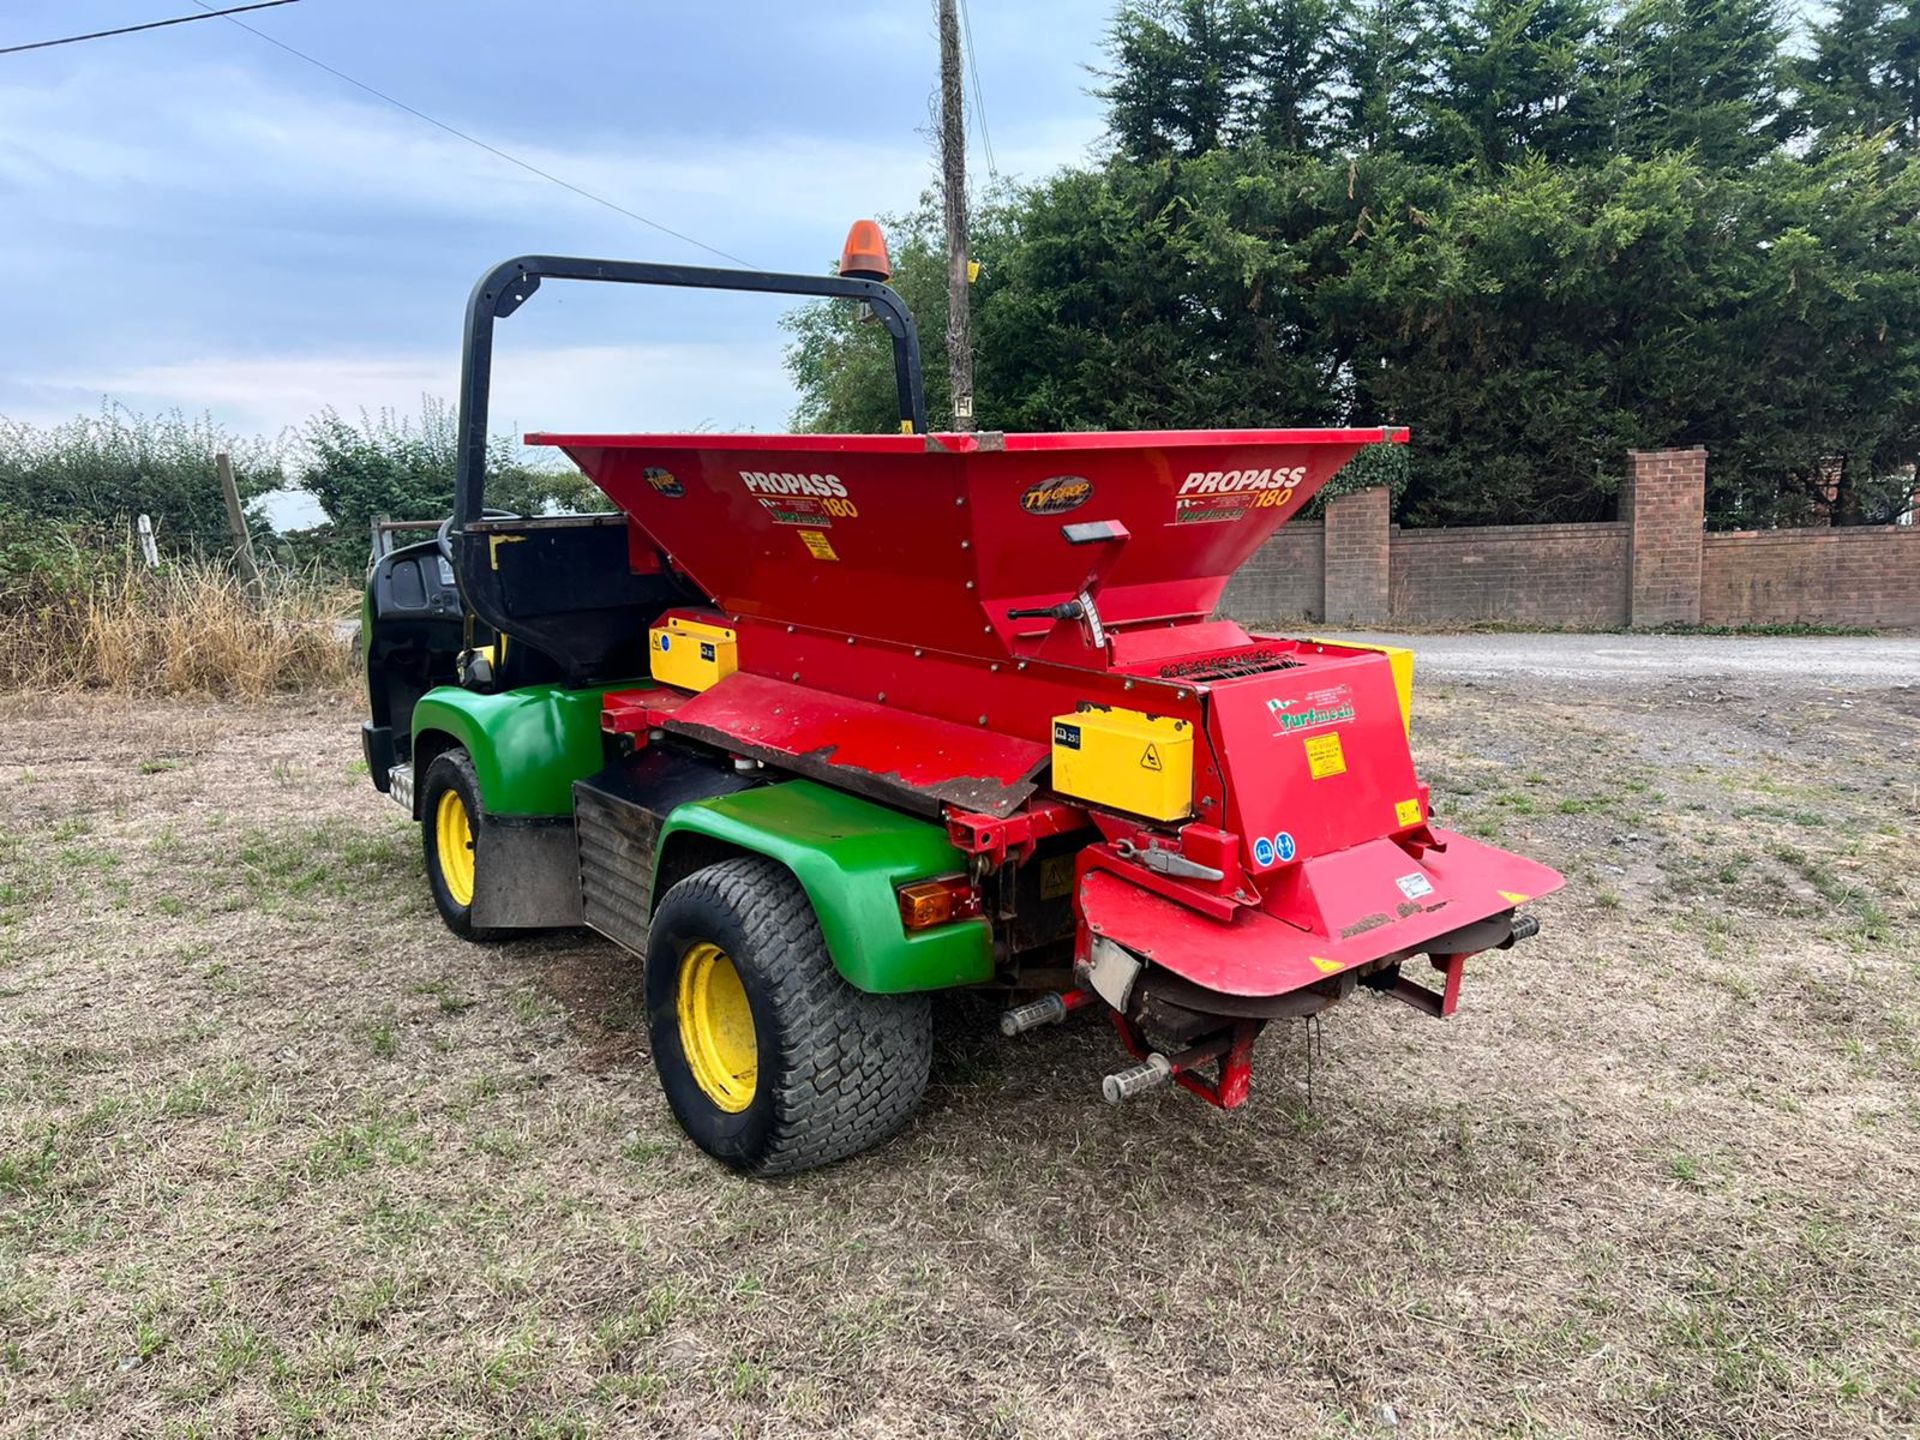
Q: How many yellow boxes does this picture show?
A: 3